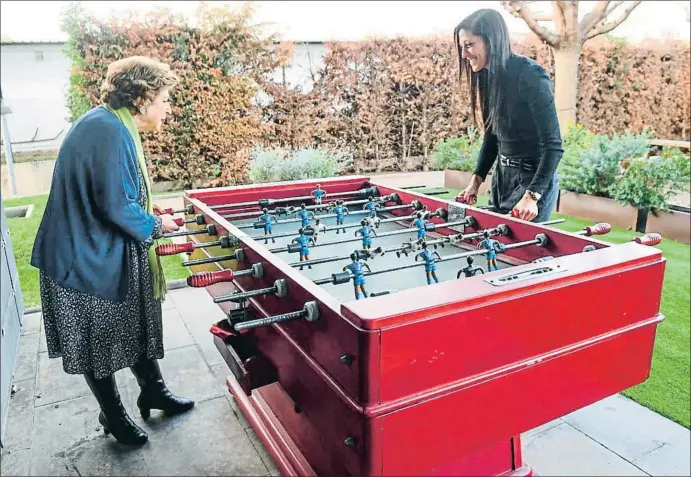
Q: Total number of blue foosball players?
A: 11